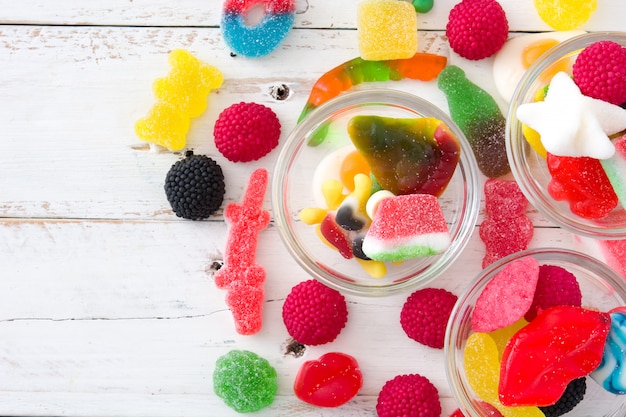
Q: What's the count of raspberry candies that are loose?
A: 5